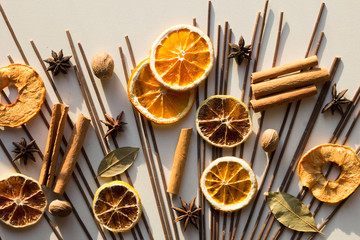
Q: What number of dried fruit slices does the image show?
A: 8